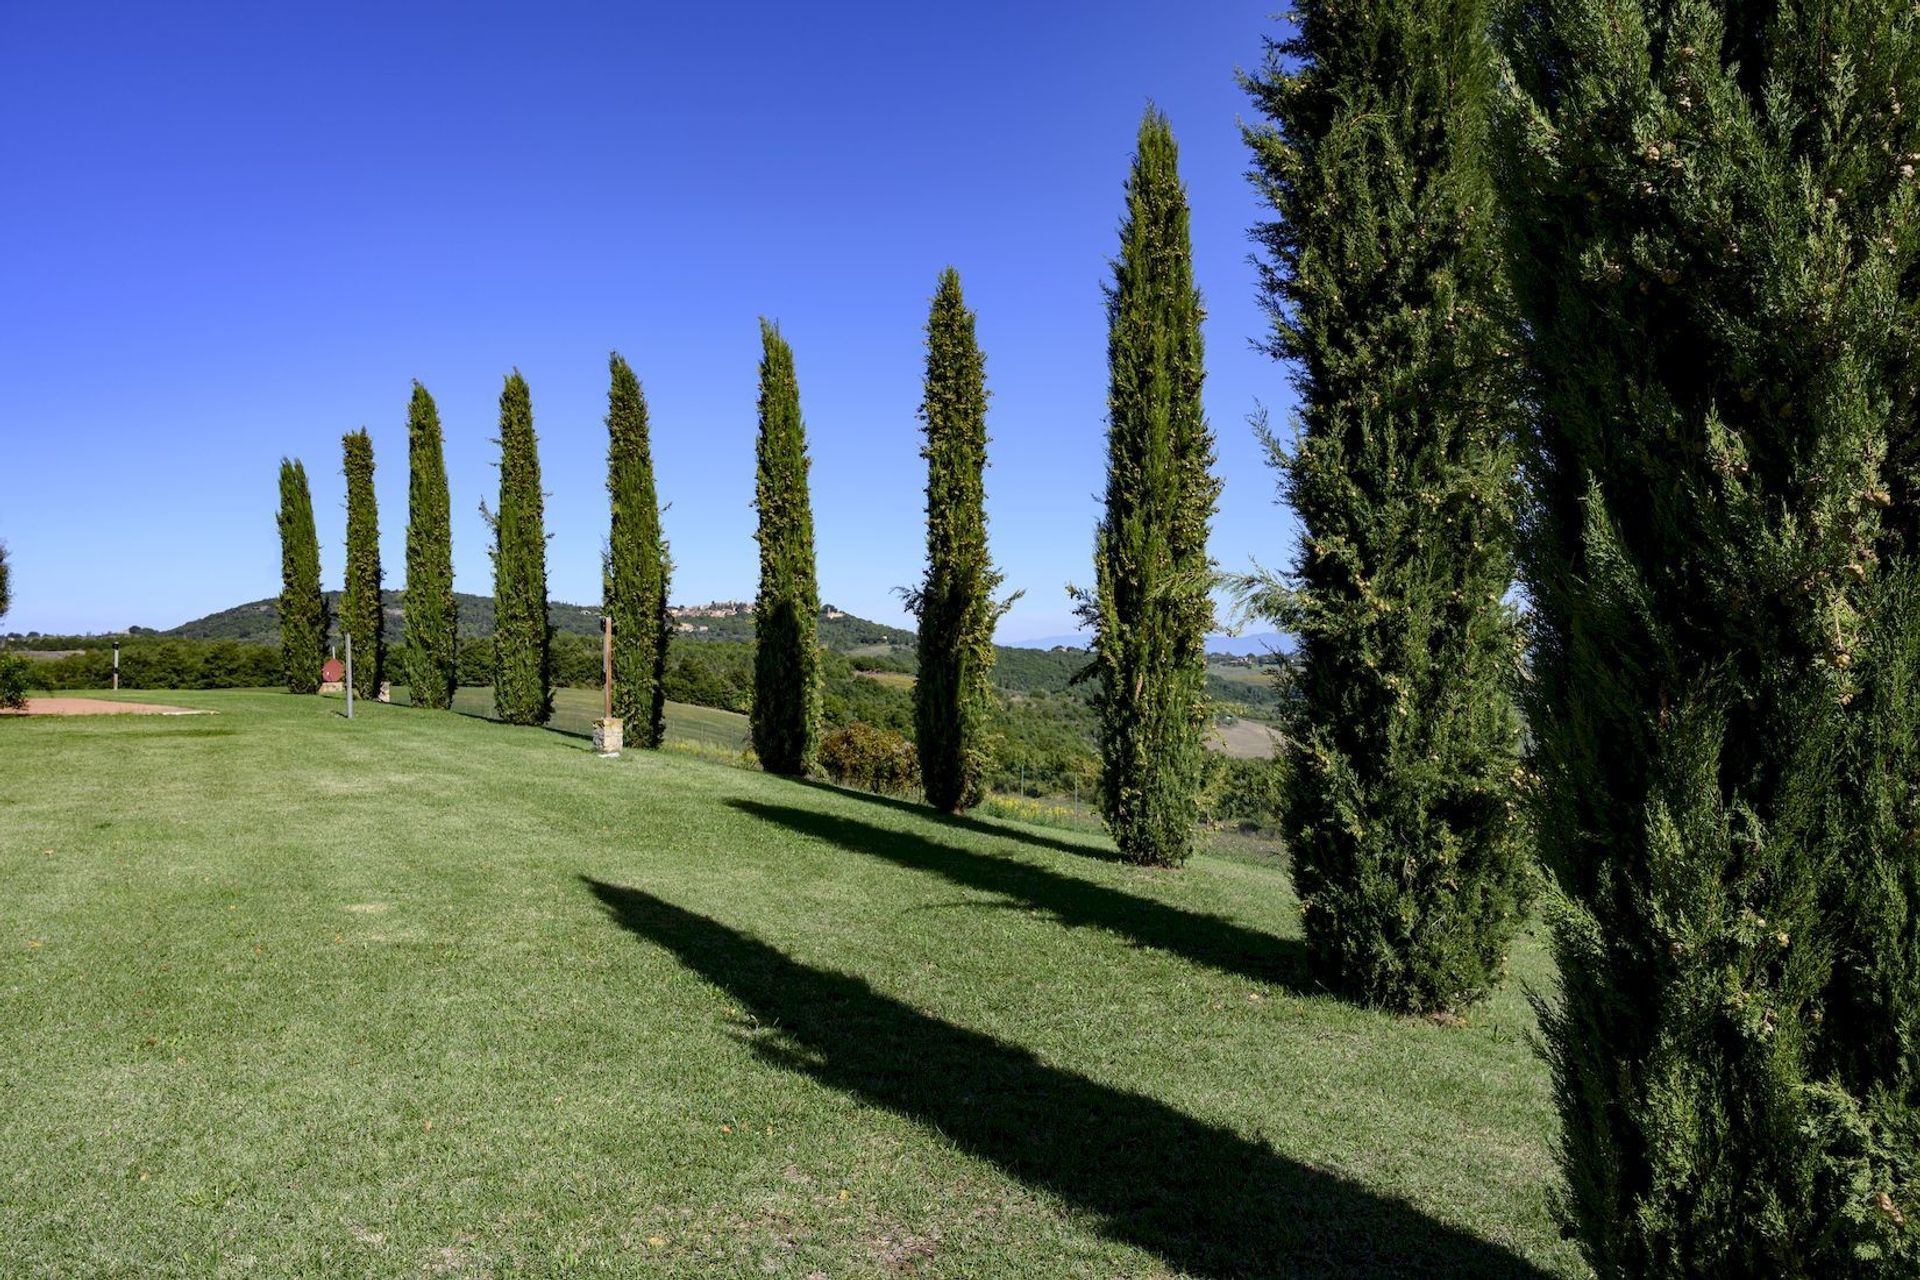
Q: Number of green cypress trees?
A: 10